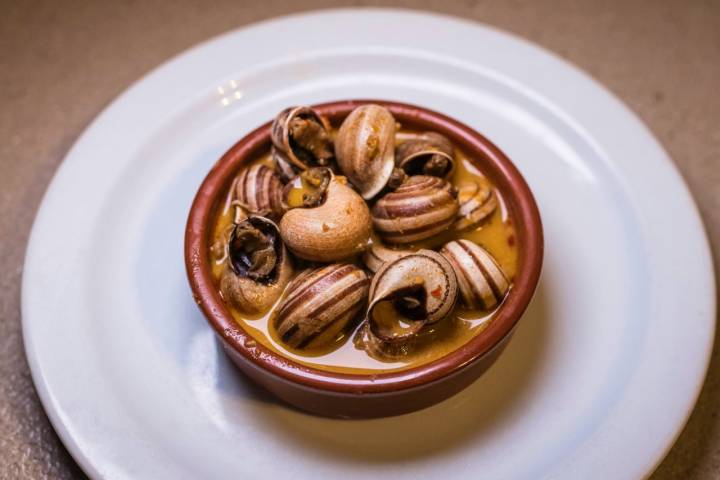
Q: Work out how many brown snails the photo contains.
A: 12